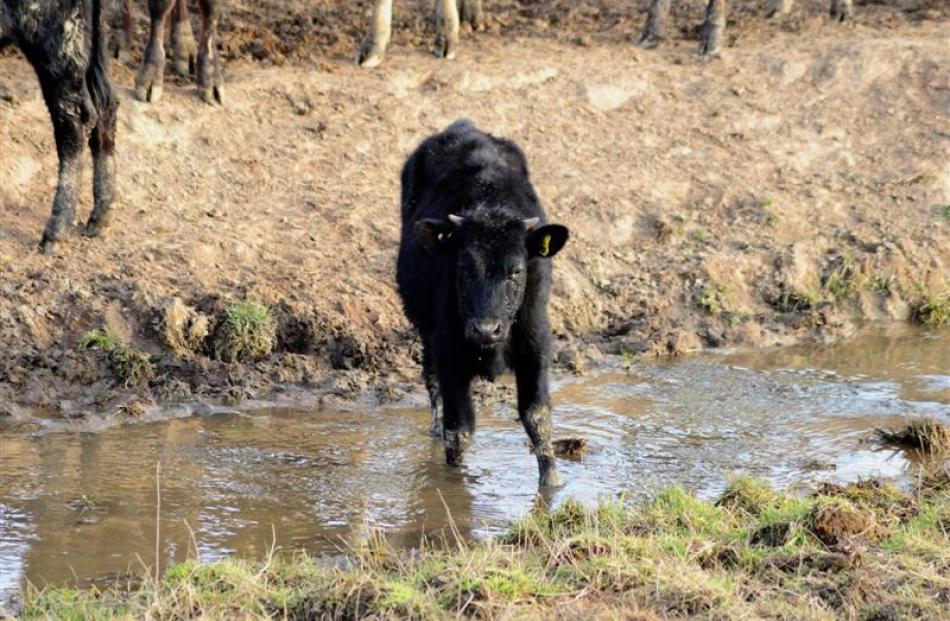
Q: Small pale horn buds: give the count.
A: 2